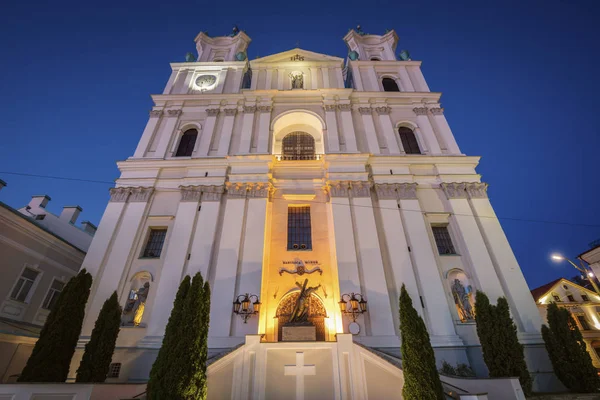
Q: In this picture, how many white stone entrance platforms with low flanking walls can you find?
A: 1